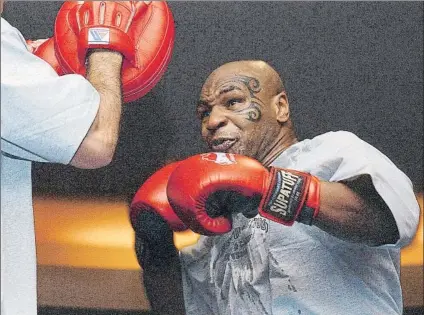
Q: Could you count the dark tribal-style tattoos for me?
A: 1